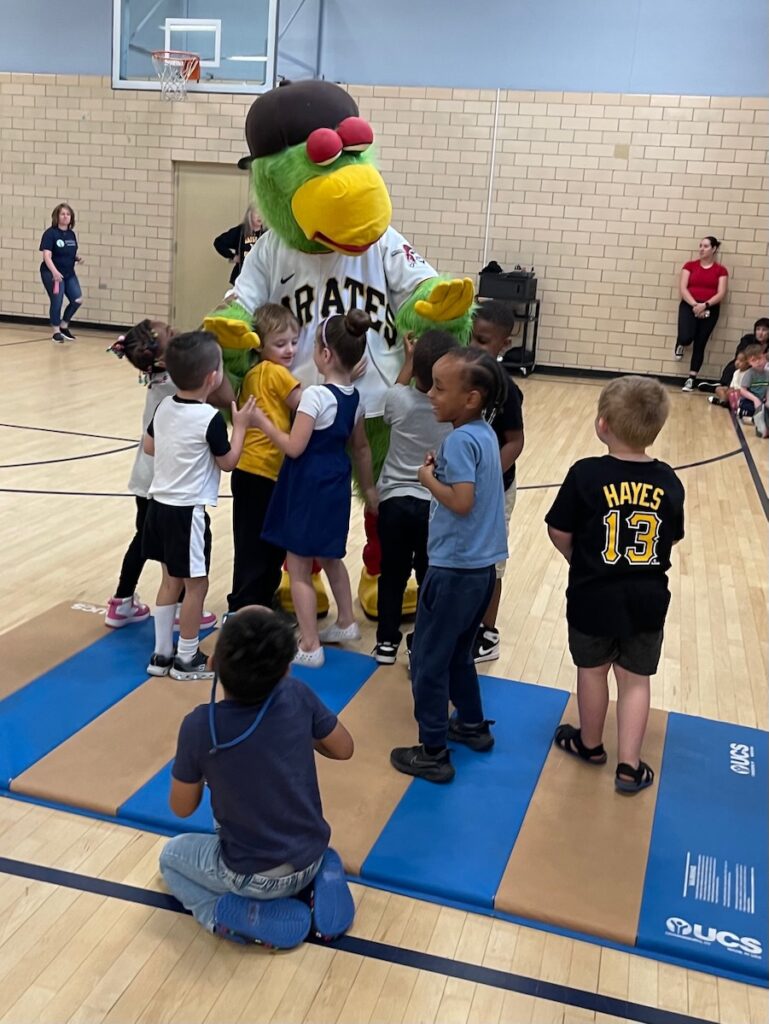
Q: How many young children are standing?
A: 8